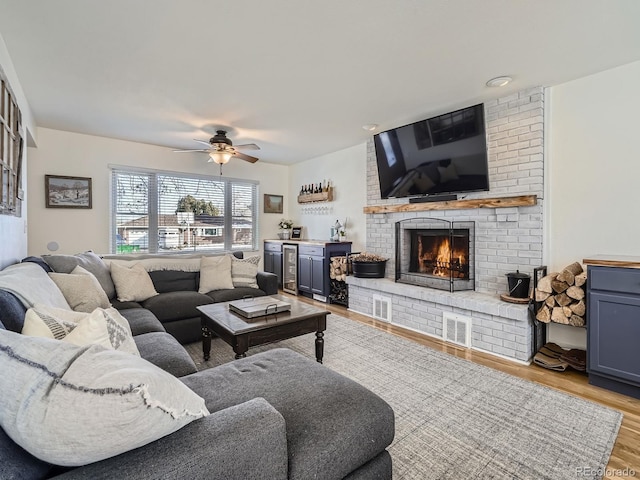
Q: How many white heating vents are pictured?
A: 2